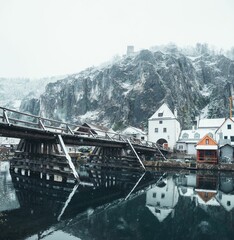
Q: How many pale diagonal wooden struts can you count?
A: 3